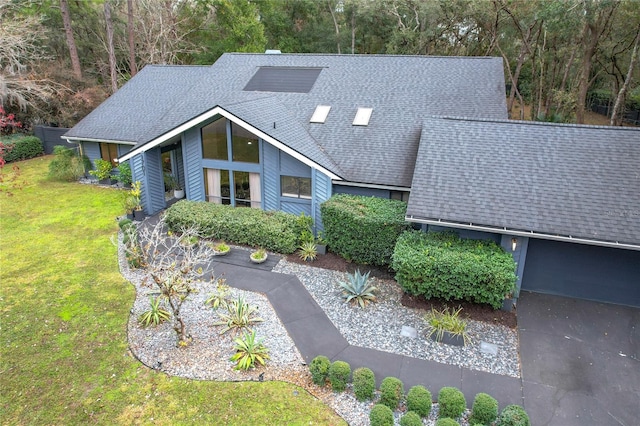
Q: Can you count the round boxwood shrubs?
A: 11